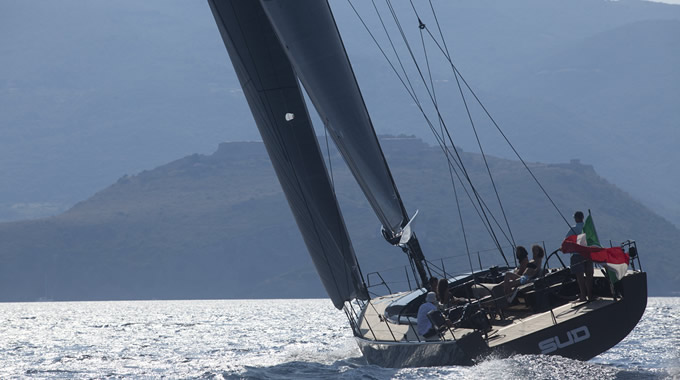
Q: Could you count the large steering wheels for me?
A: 2